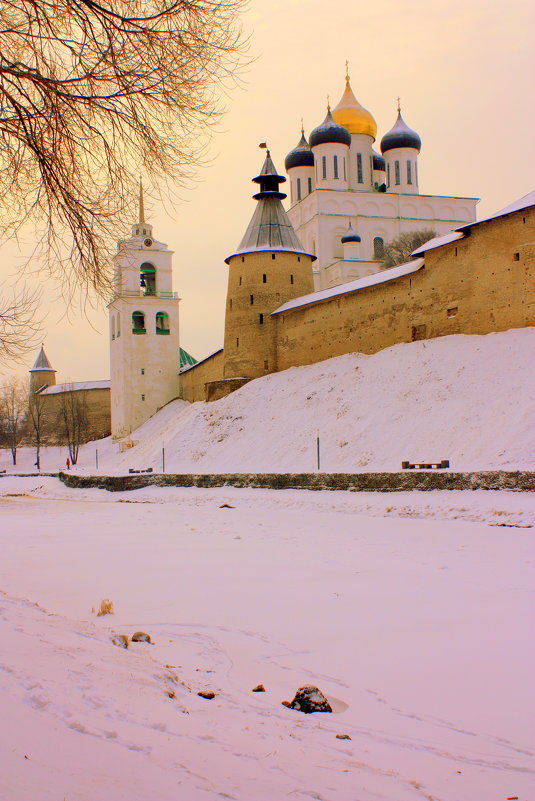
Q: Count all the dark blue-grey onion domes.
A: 5